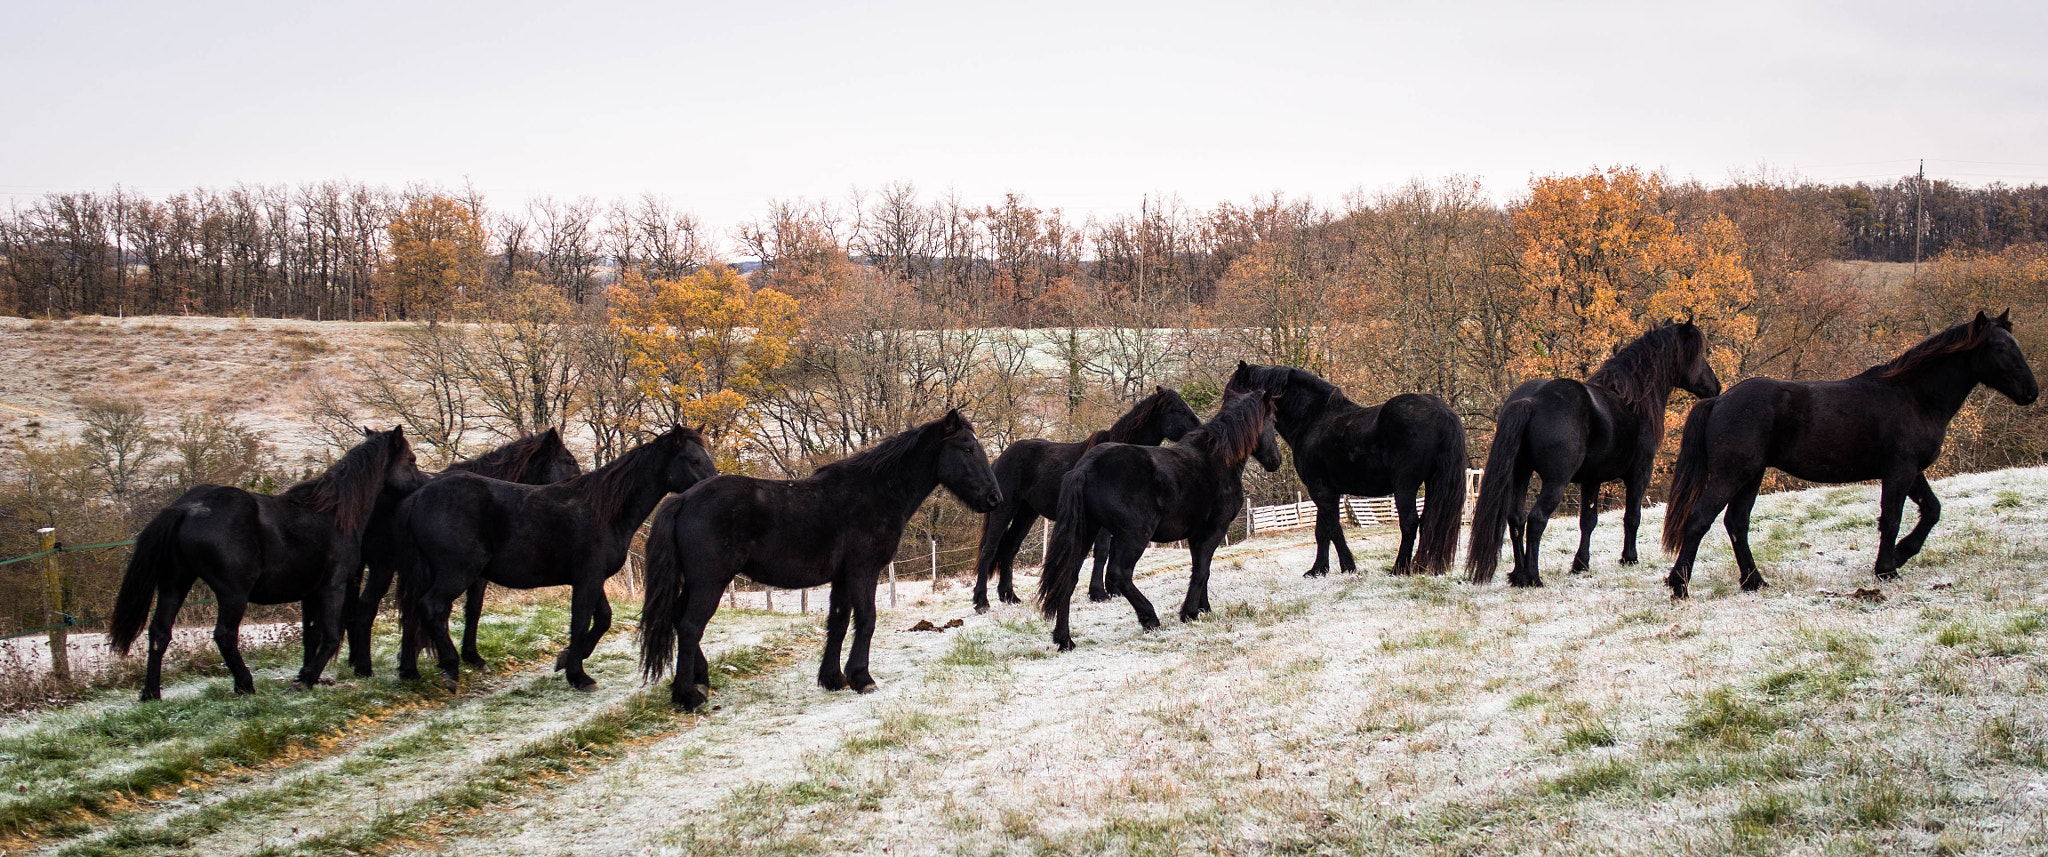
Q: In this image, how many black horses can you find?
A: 9